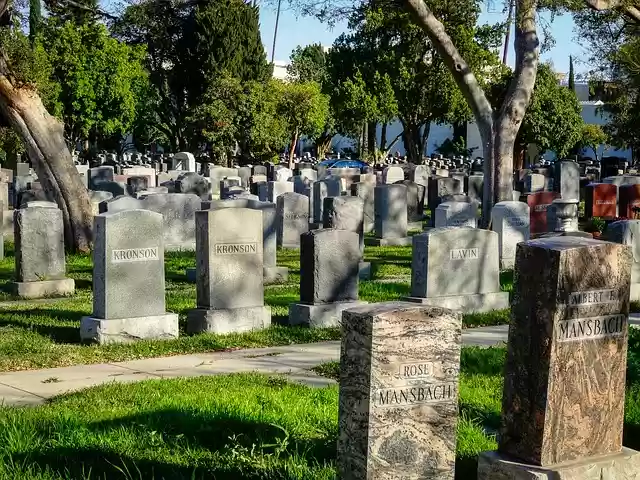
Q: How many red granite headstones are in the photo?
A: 3